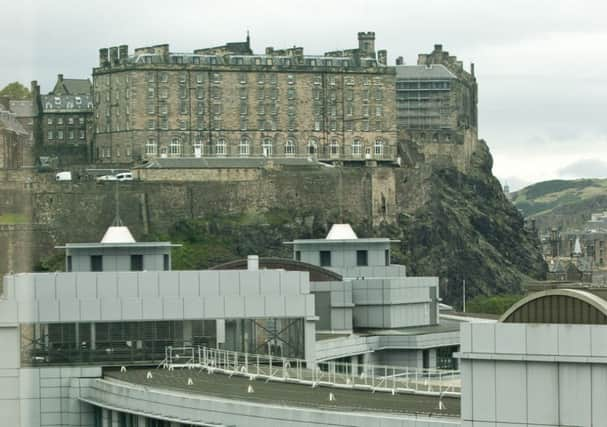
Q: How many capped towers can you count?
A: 2